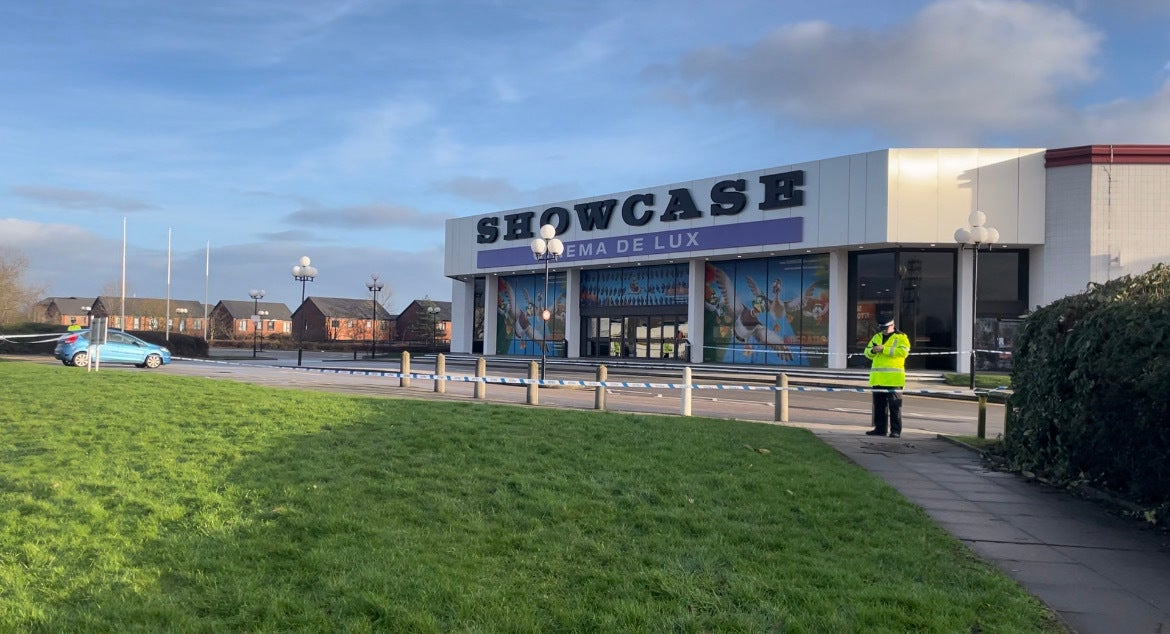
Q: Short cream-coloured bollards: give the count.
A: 7